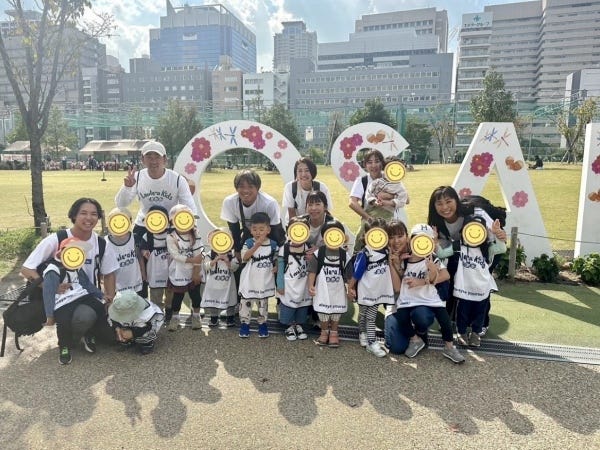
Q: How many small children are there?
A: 13